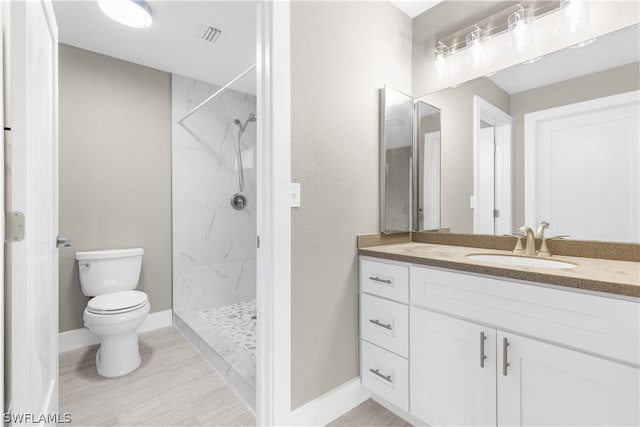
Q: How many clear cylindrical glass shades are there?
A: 4